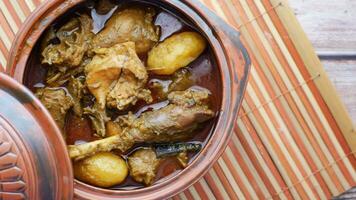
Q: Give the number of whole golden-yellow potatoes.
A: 2